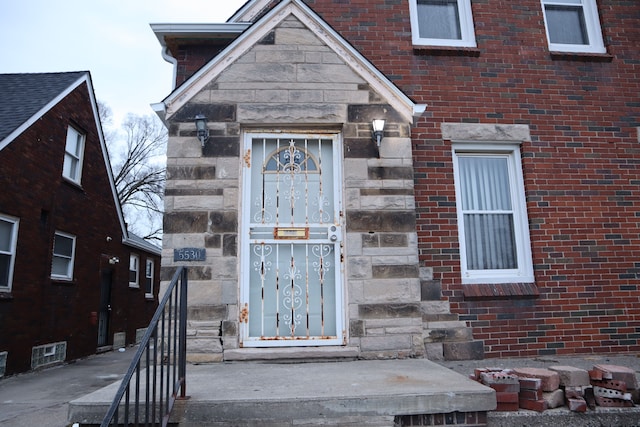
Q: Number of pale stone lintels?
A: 2